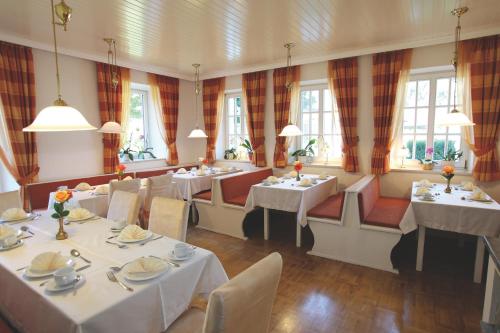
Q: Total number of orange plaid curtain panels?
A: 9